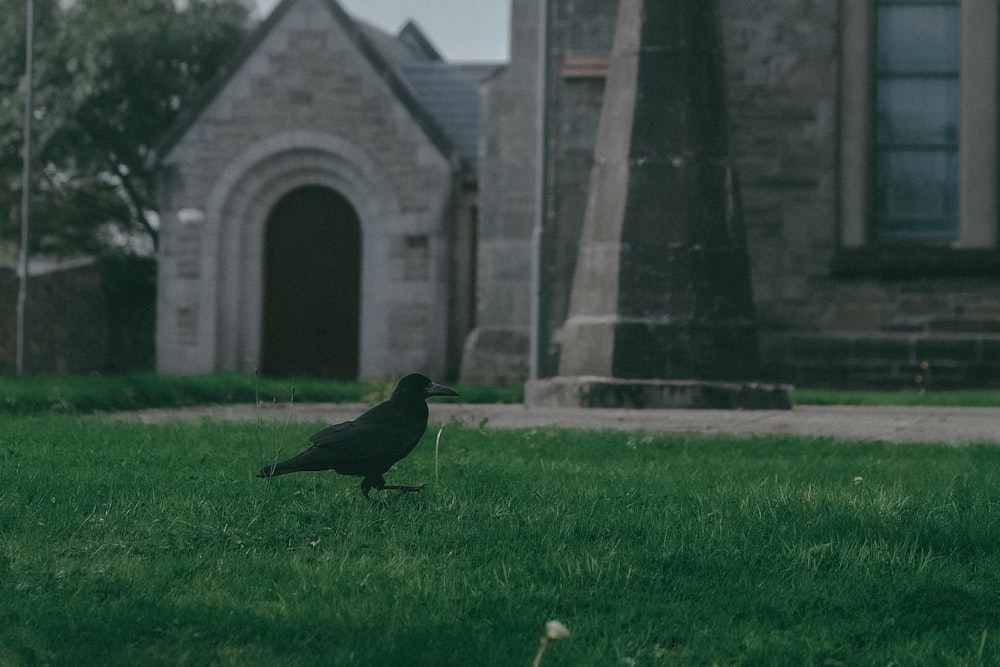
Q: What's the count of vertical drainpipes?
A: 1